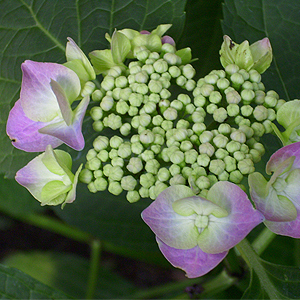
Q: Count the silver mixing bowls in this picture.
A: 0